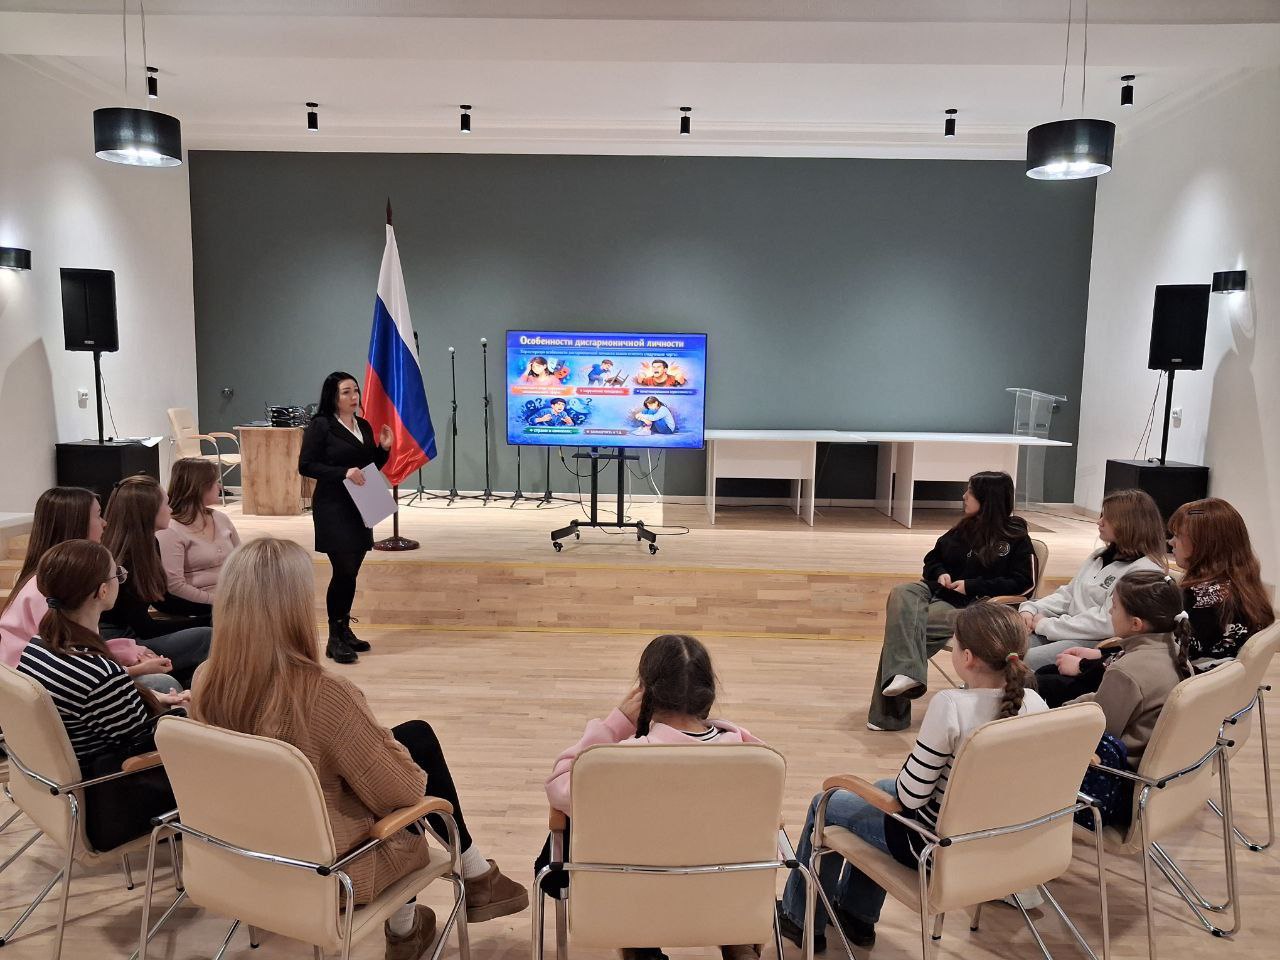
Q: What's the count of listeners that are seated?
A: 11